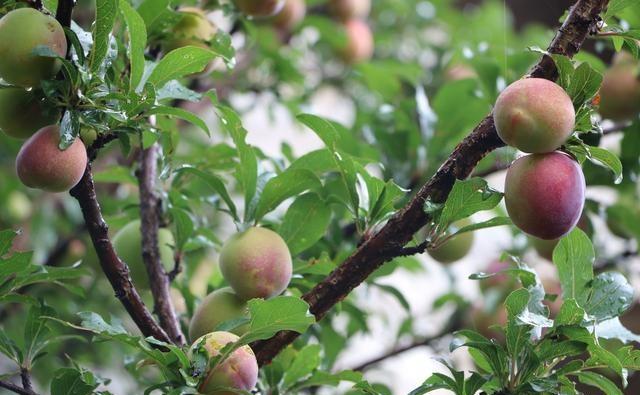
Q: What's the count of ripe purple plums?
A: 1